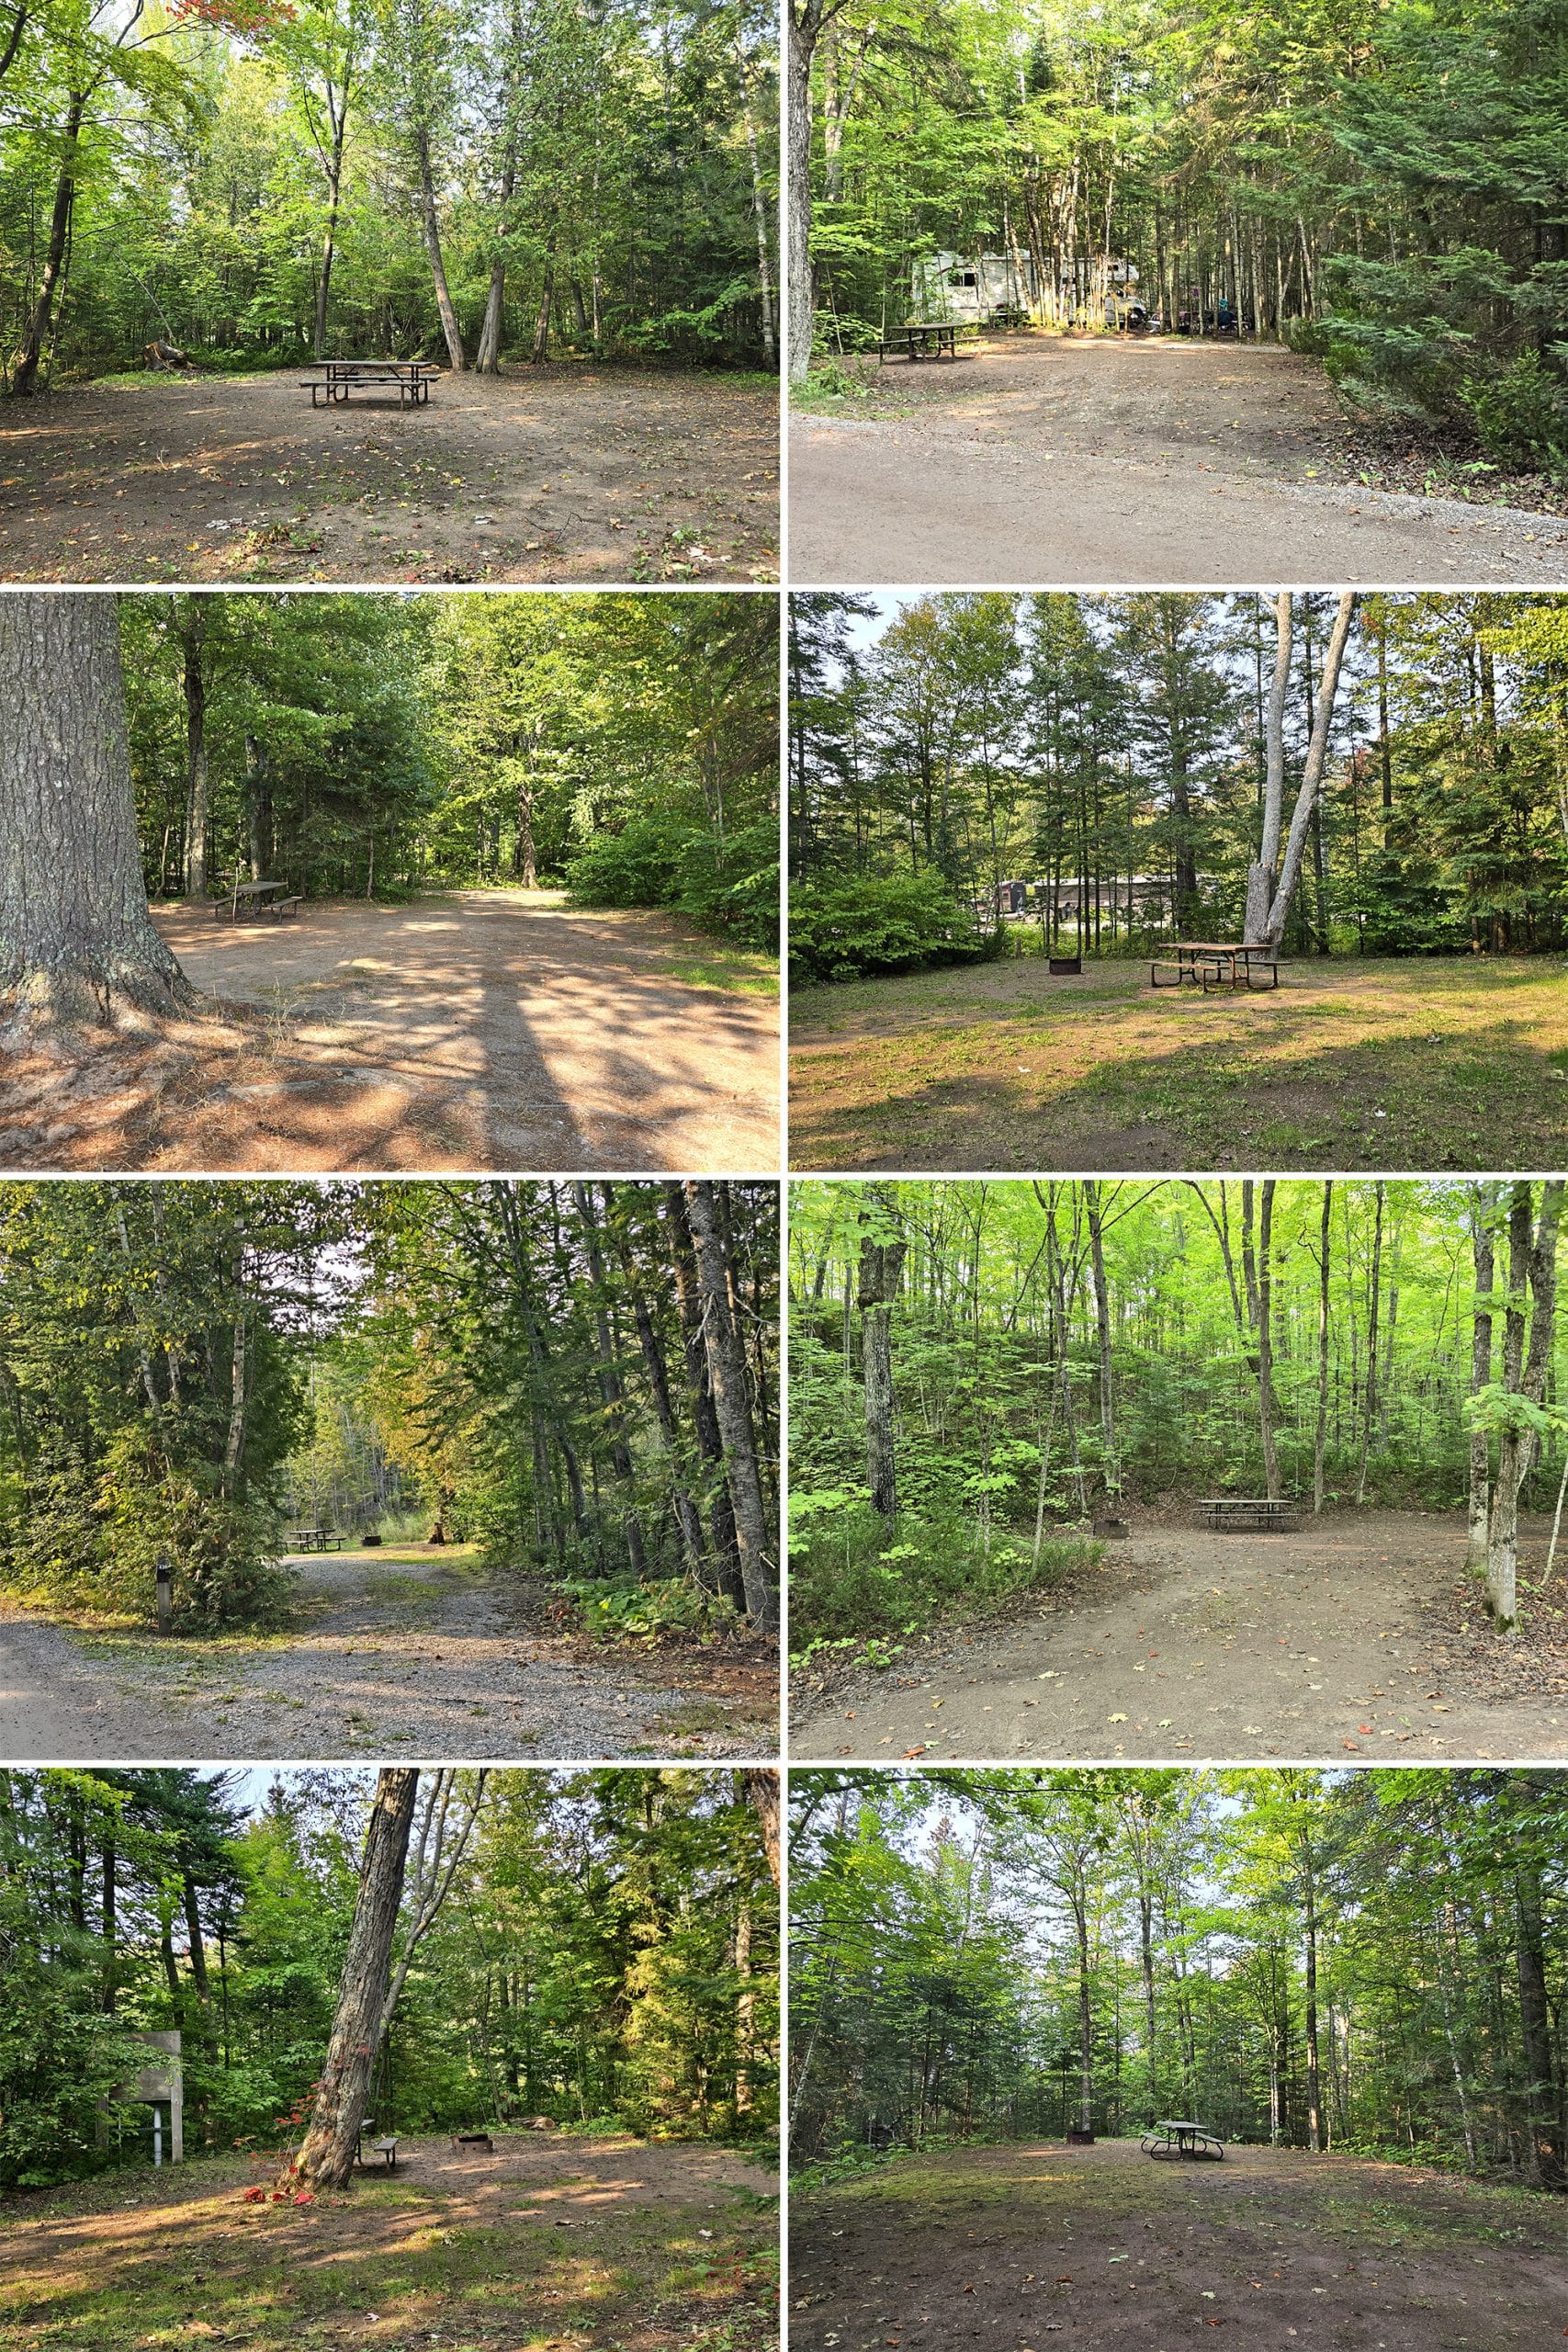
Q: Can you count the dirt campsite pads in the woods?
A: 8